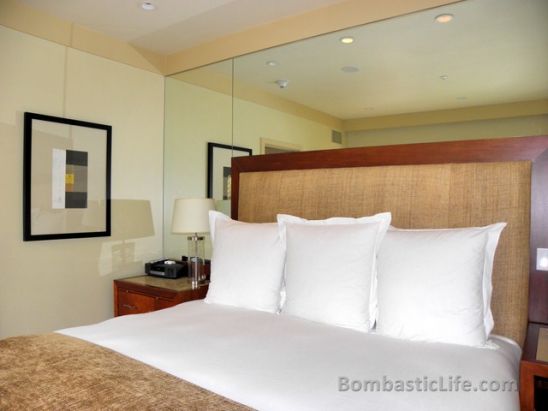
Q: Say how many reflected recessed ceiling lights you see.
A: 3